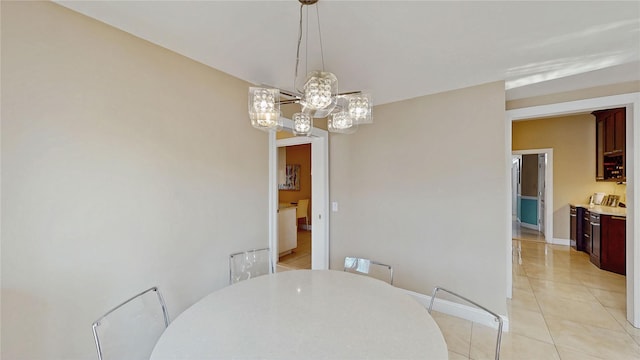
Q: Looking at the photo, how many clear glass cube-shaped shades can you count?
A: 6